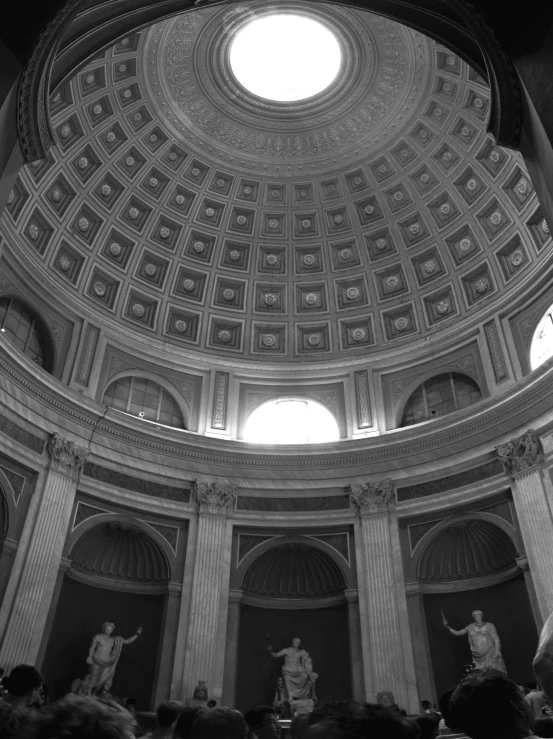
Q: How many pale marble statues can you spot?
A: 3